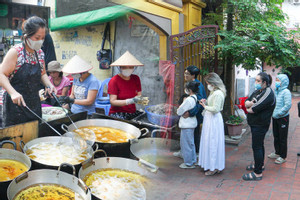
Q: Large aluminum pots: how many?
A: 6